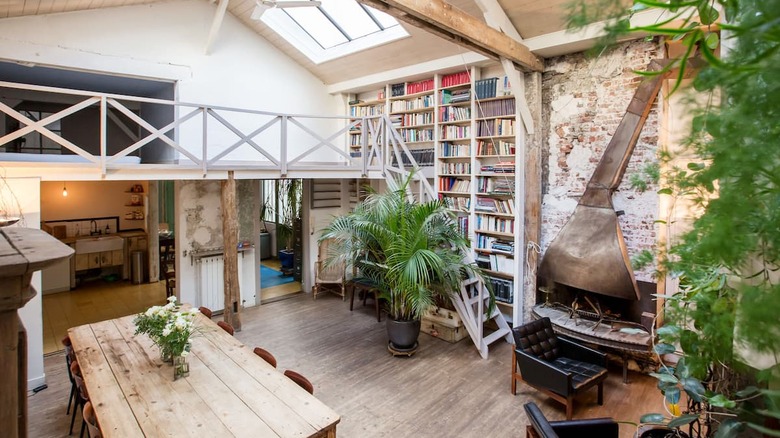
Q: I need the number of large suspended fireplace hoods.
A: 1